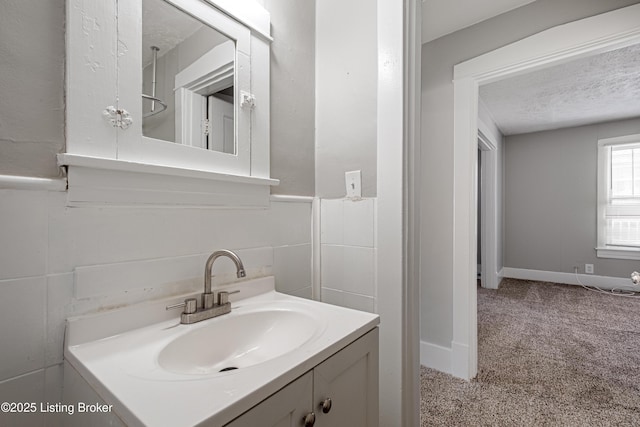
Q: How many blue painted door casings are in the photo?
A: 0